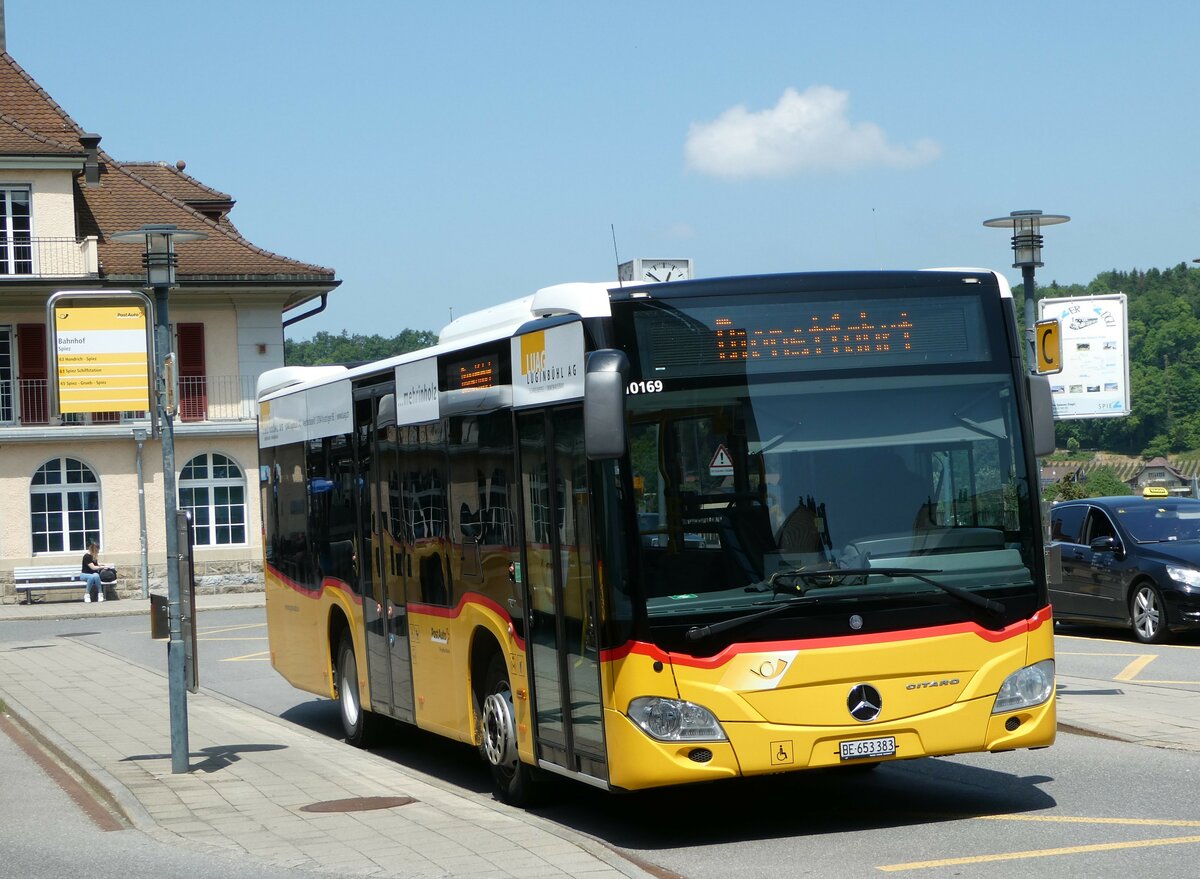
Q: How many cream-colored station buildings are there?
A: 1